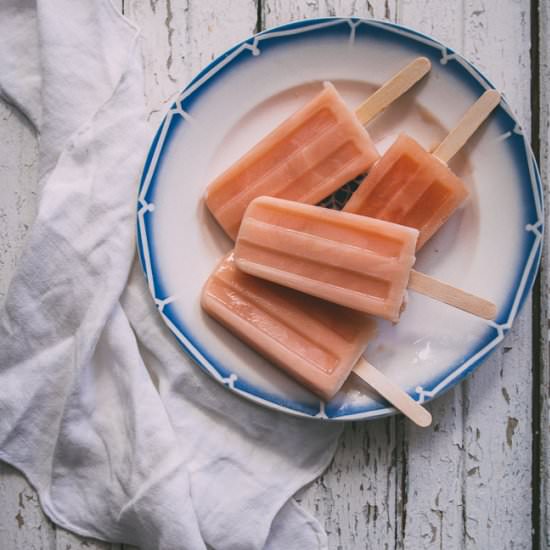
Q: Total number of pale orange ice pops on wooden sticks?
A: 4